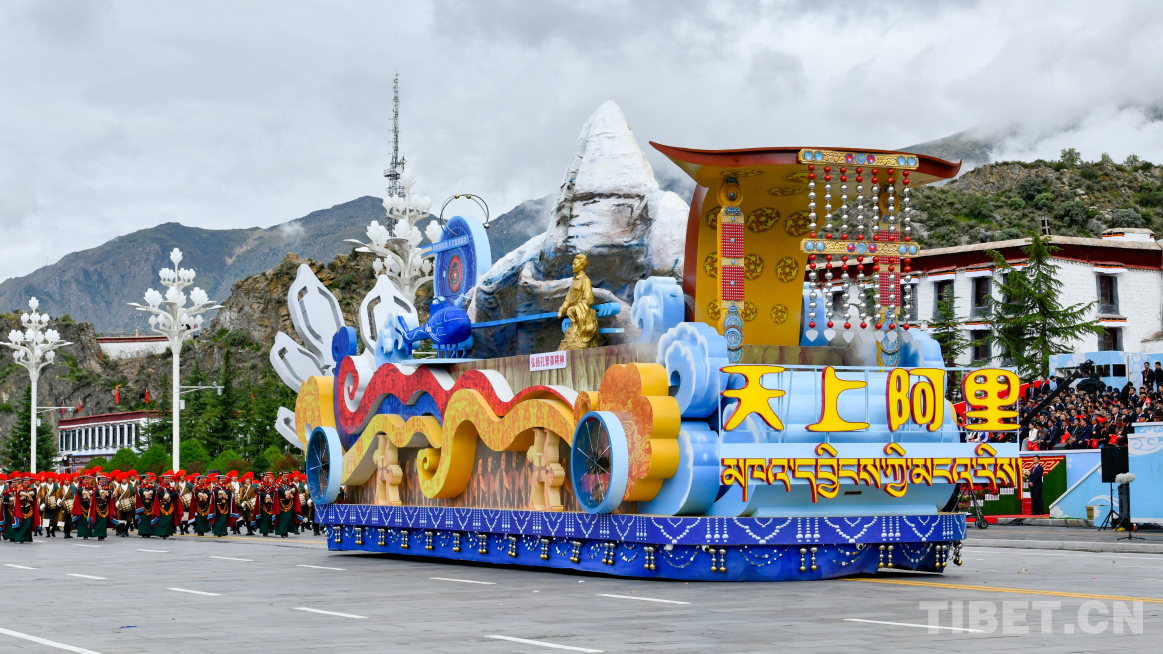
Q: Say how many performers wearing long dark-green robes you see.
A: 10